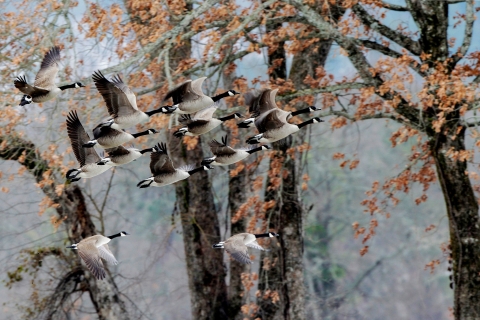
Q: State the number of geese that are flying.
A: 13